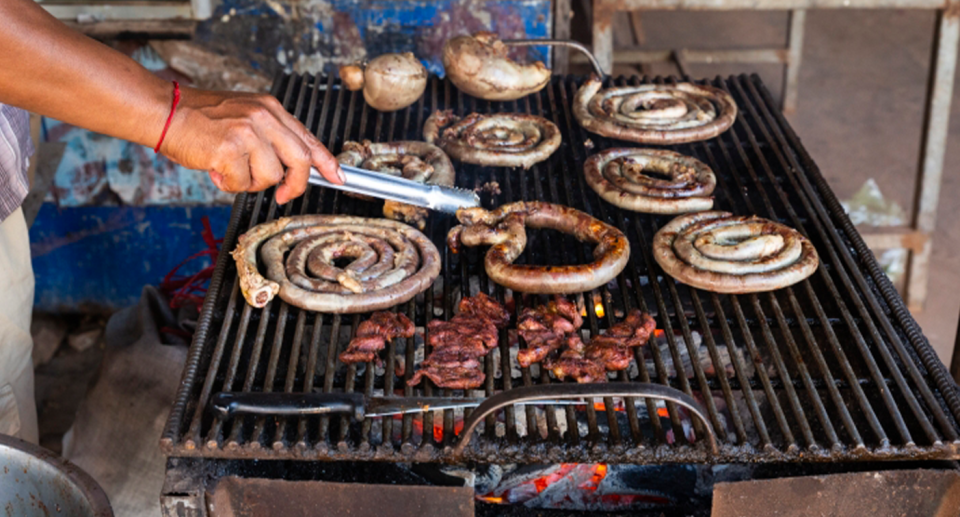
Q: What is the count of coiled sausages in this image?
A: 7